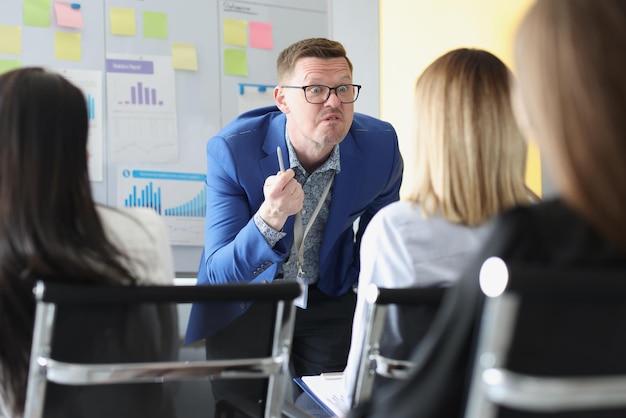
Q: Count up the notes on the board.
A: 11